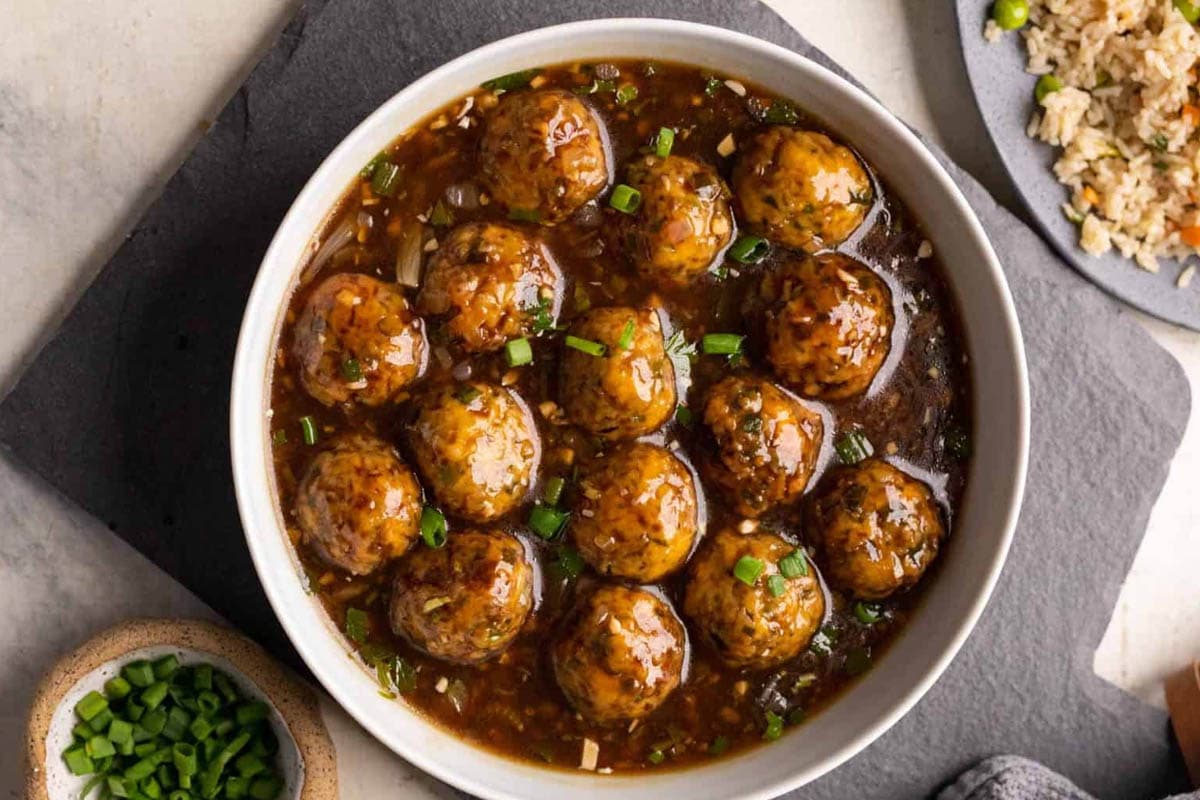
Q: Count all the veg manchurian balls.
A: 15